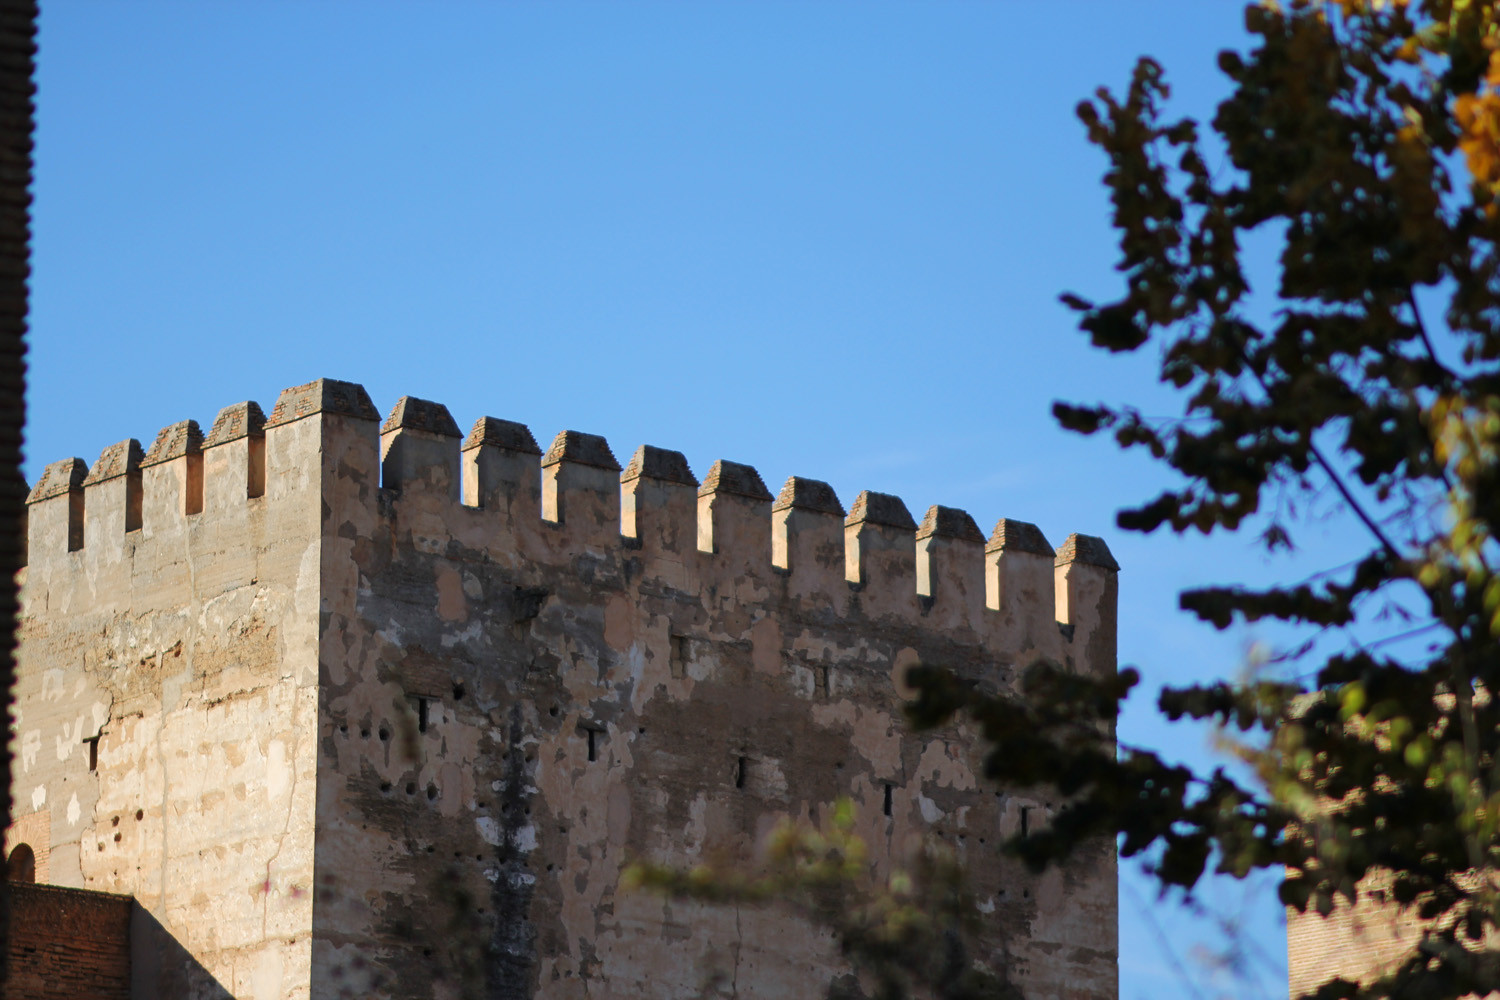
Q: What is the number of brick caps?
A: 15